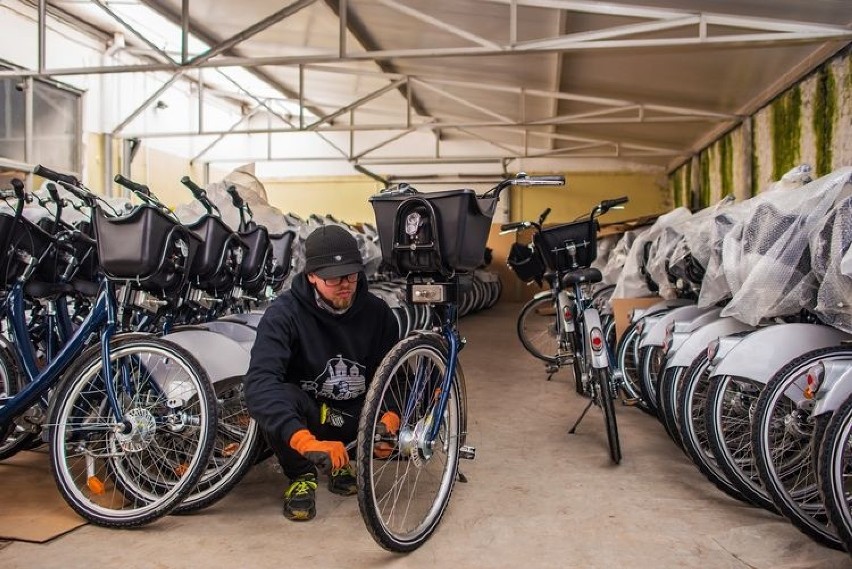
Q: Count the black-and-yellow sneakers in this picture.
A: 2